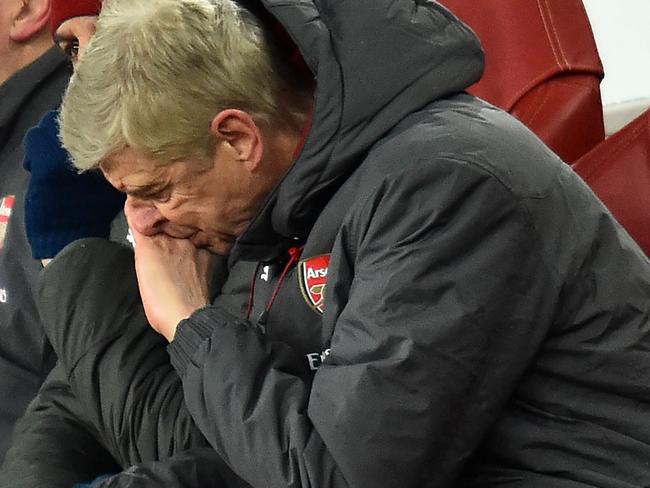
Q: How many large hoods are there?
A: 1